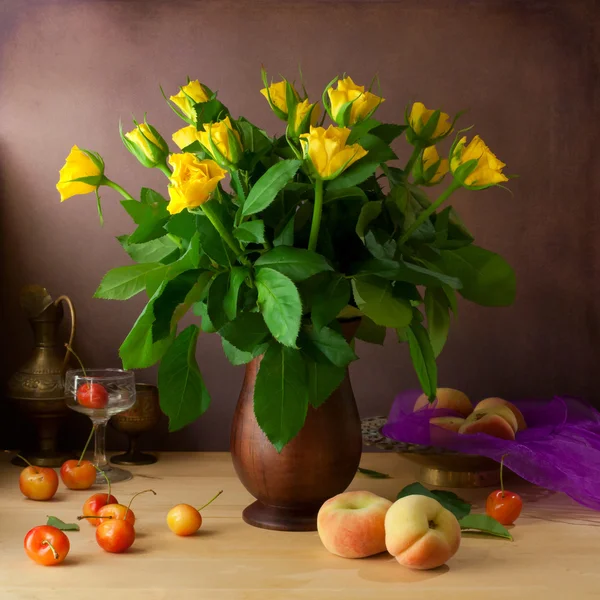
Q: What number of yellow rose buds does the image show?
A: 13